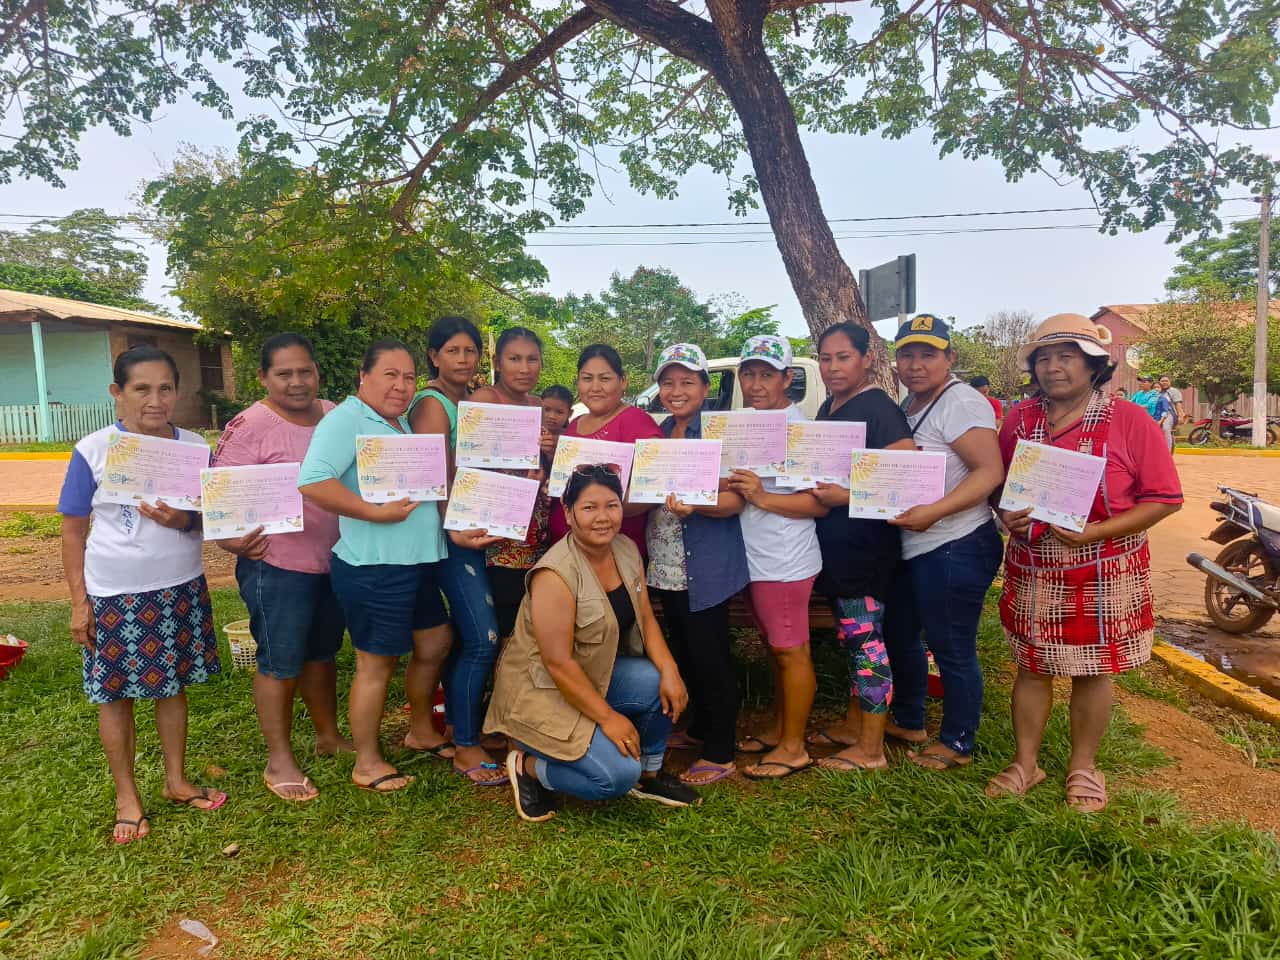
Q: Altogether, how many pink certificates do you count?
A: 11